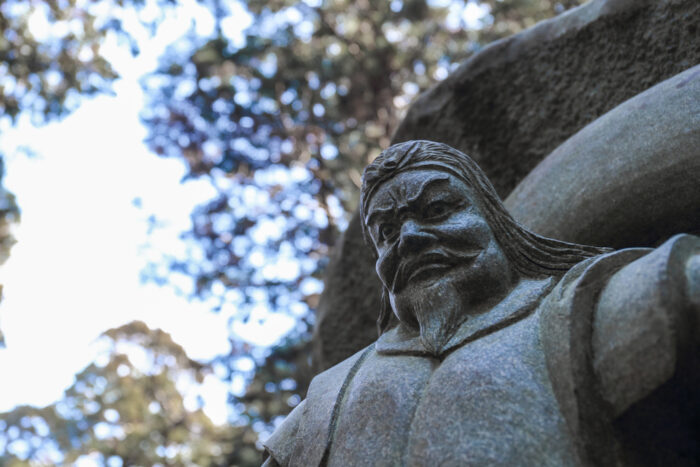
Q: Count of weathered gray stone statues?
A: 1